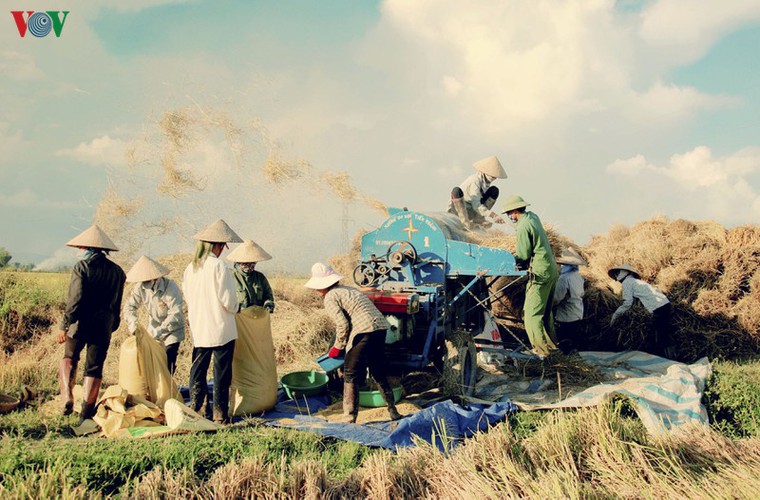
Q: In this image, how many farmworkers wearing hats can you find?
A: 9